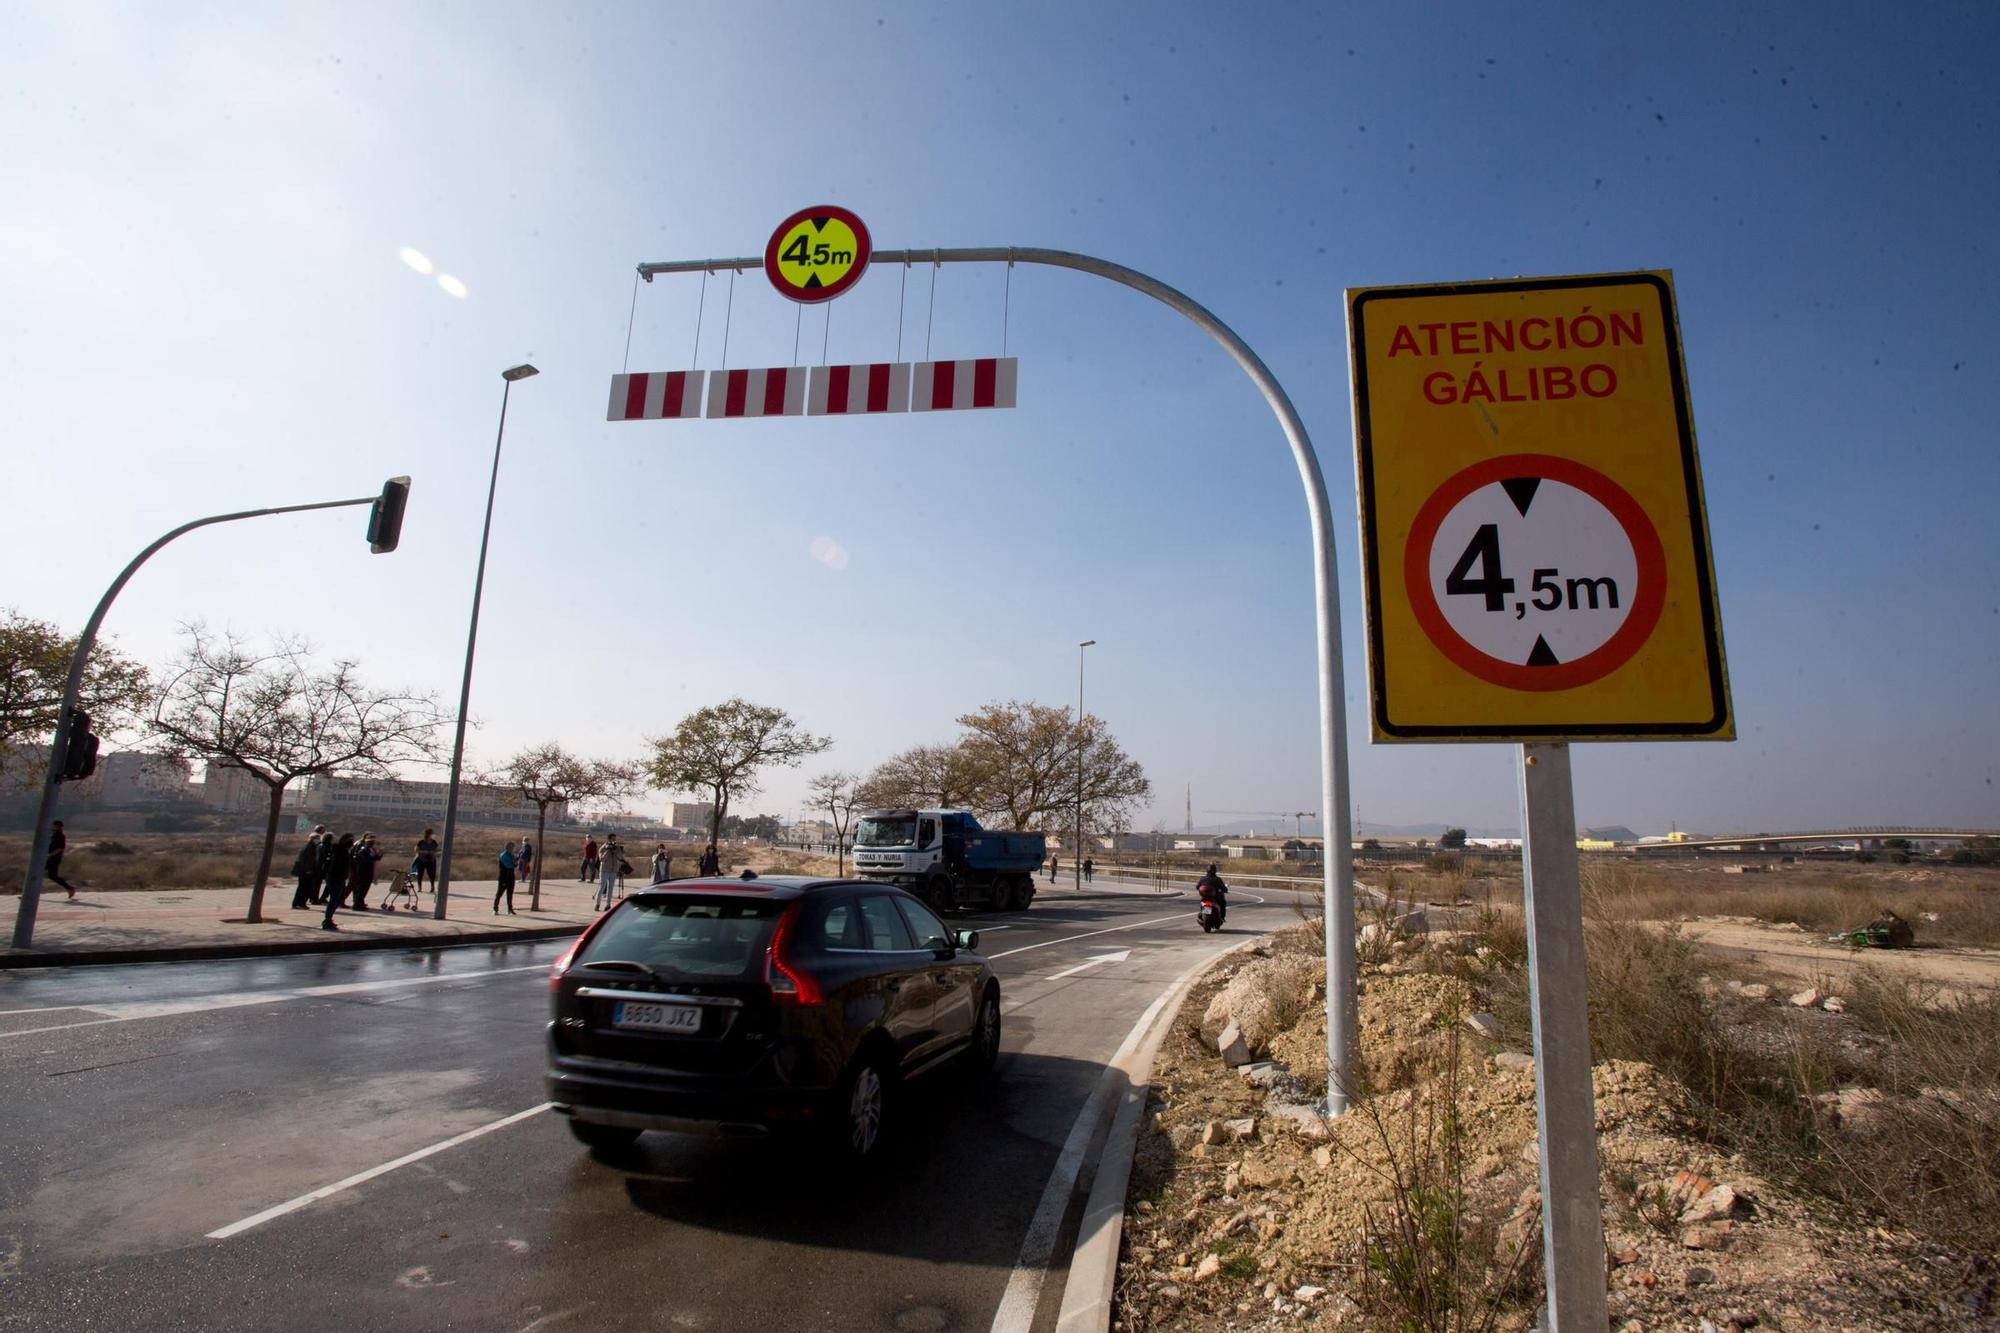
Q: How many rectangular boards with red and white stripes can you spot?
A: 4